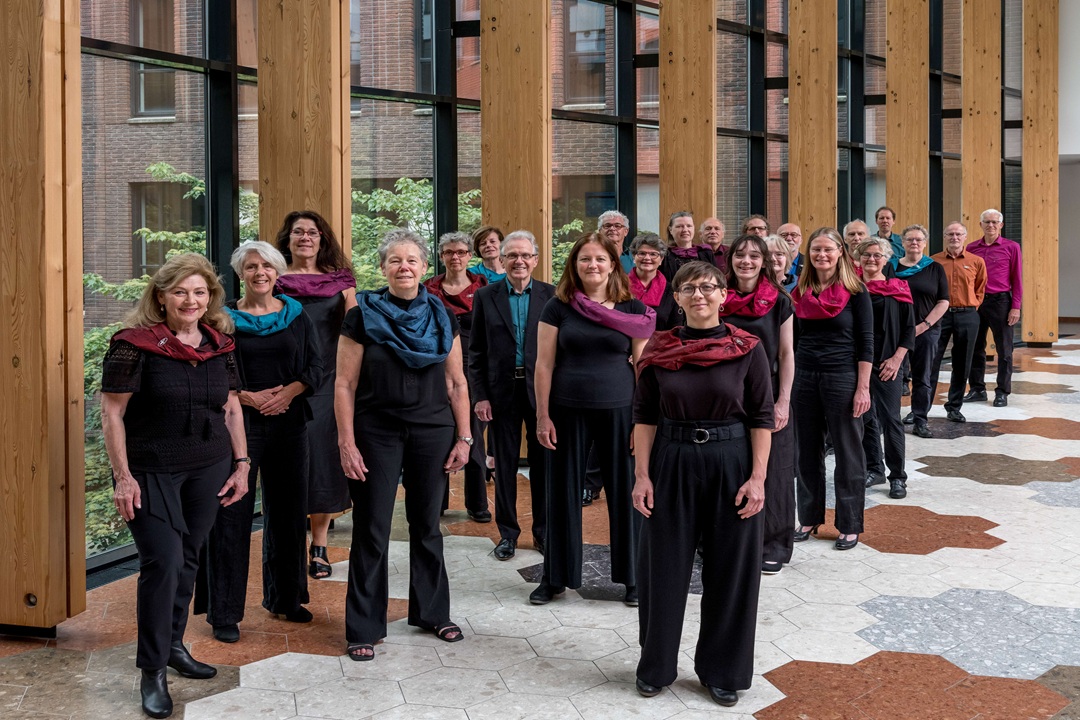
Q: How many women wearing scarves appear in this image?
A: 15